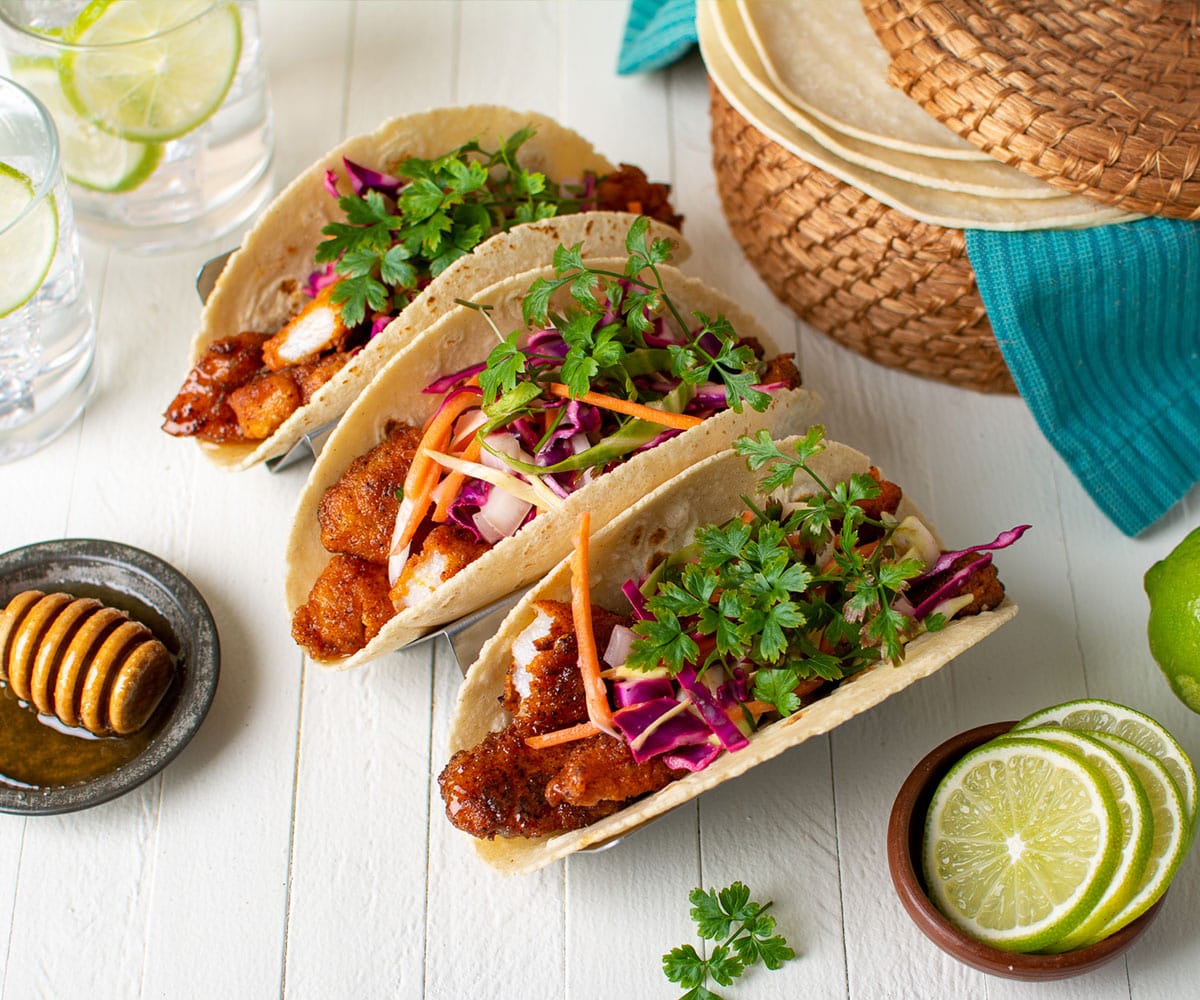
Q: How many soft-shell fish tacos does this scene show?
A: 3